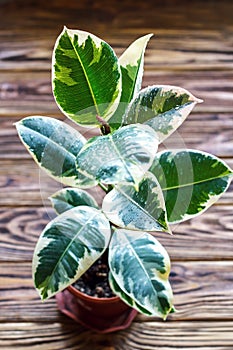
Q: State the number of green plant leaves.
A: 11